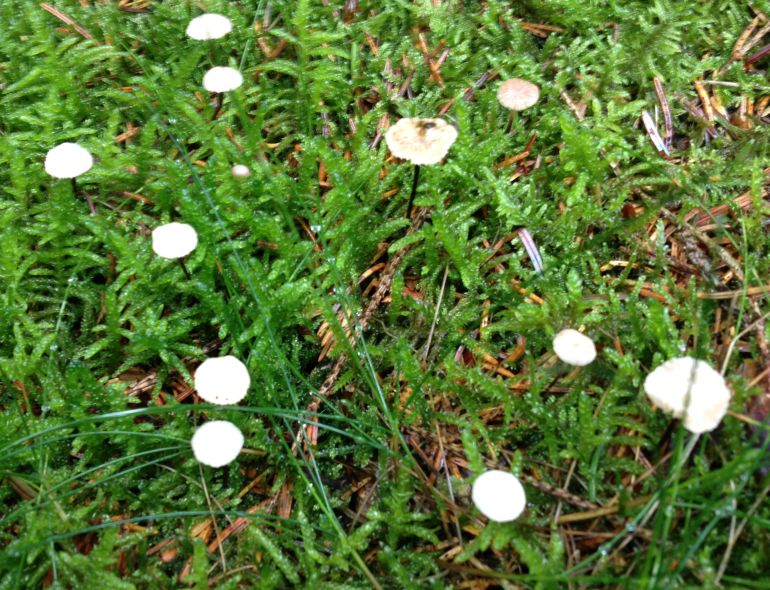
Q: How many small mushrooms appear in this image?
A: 12